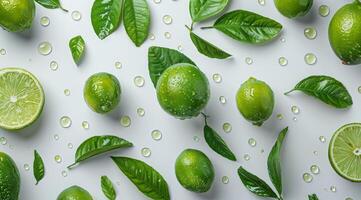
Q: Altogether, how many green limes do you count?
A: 11